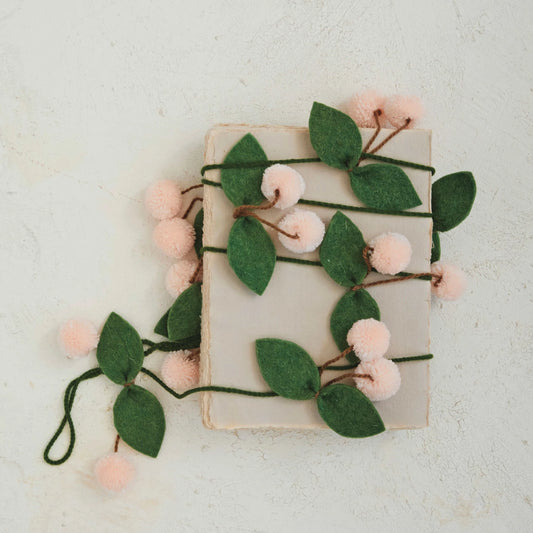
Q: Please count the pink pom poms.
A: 14